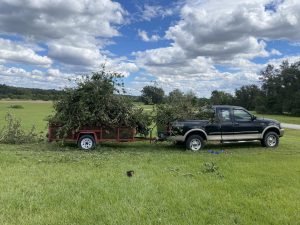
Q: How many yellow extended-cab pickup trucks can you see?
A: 0